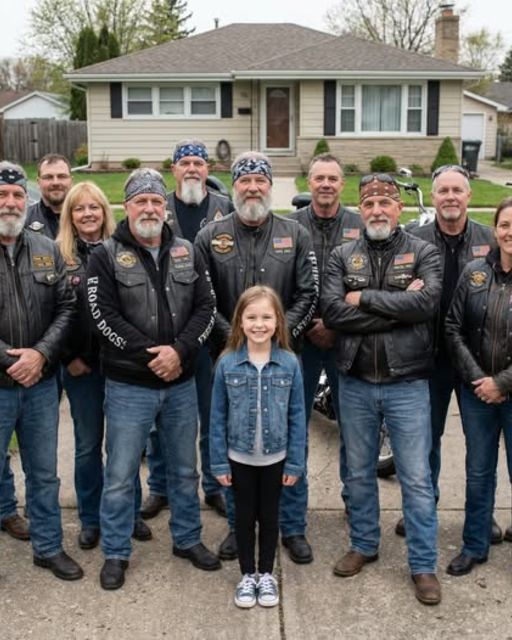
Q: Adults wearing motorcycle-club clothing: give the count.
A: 10